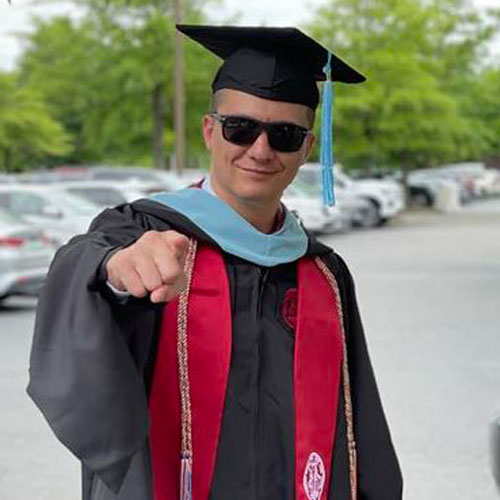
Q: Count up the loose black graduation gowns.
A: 1